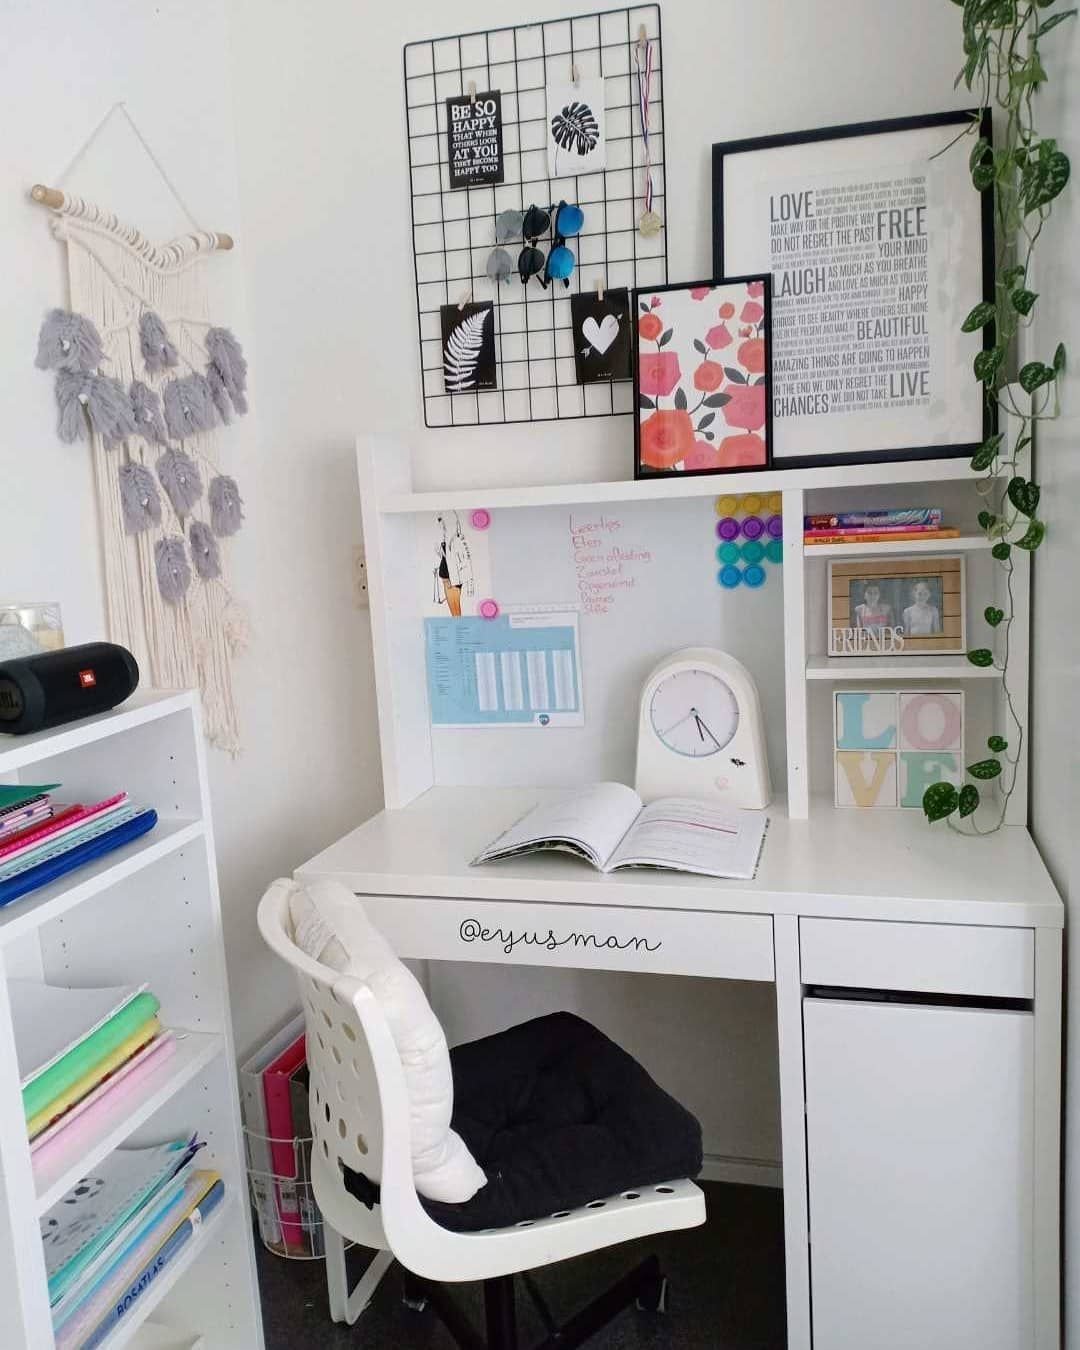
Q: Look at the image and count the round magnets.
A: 13